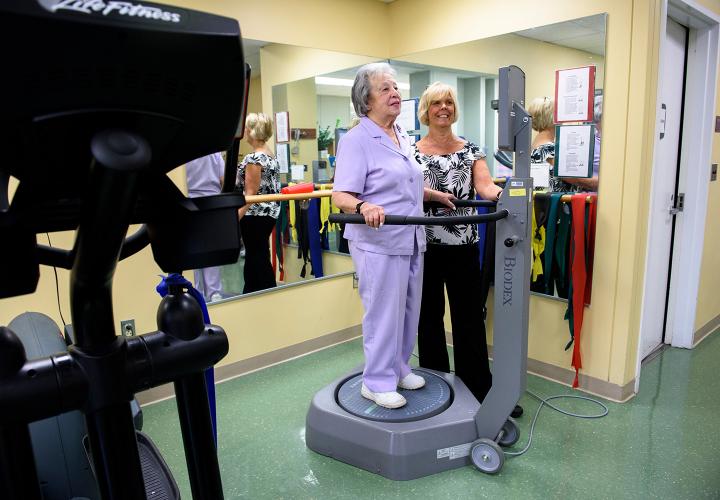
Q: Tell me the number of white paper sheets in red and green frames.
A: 2